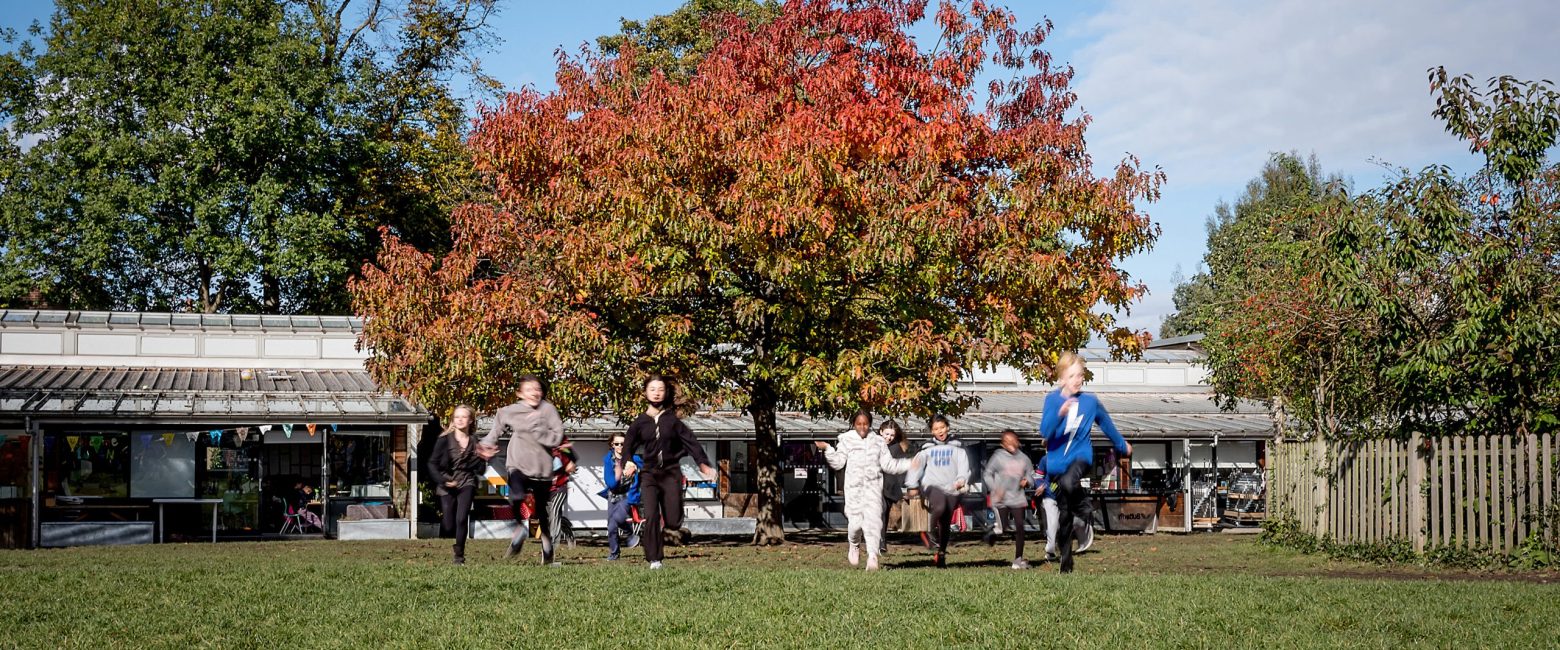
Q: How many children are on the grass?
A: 11